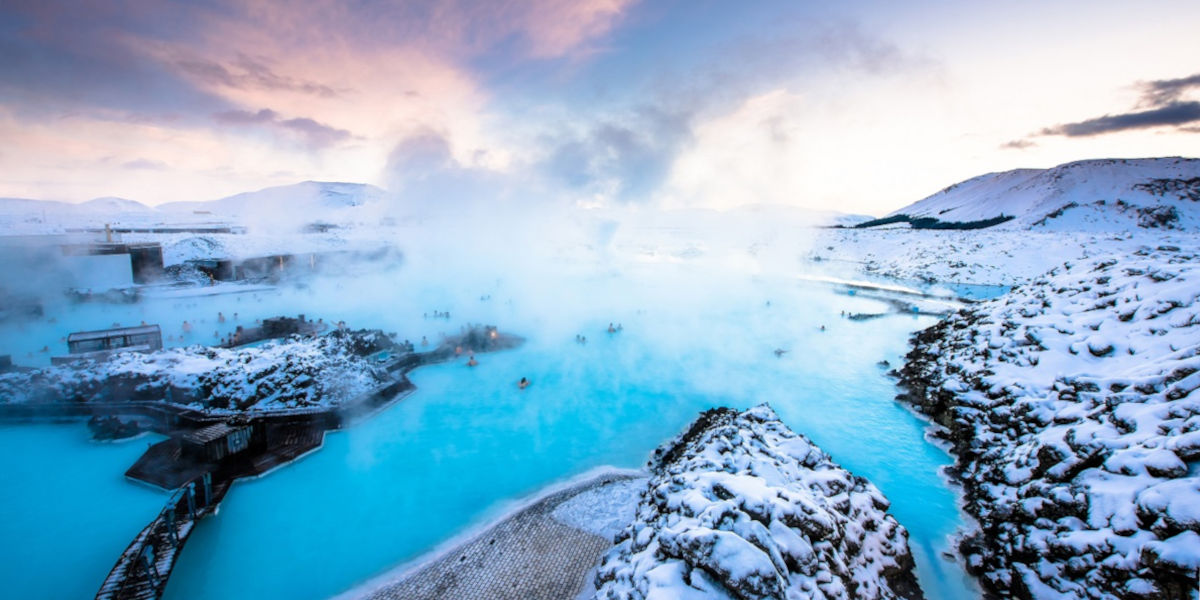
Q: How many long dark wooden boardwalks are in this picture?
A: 1